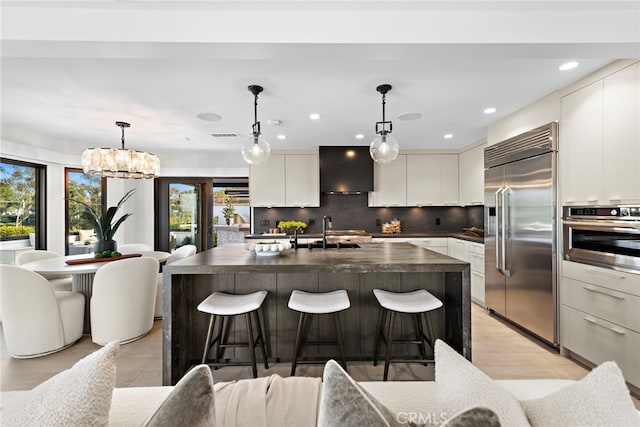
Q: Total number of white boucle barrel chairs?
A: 5